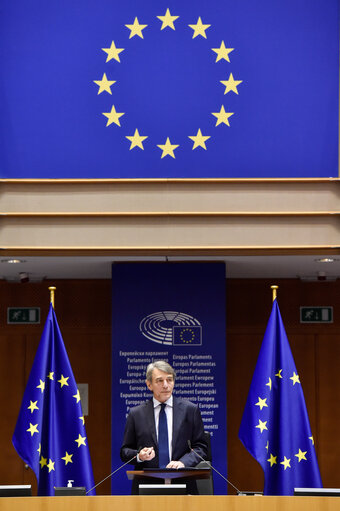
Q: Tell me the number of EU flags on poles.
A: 2